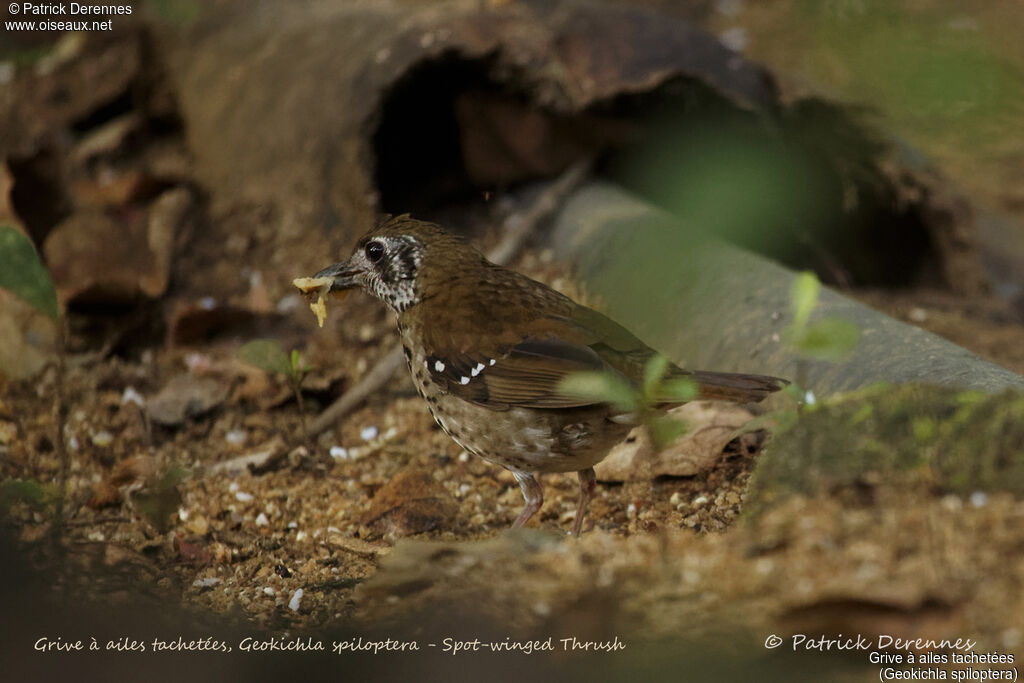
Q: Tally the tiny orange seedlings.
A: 0